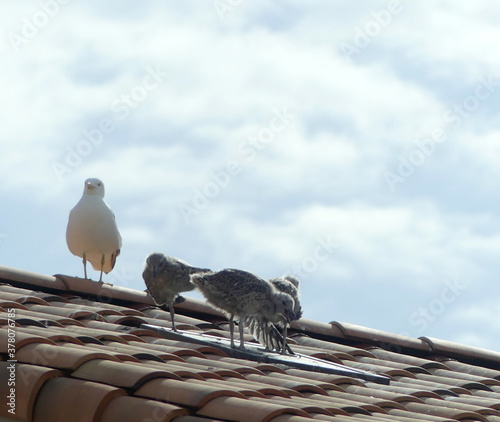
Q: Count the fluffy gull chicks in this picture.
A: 3